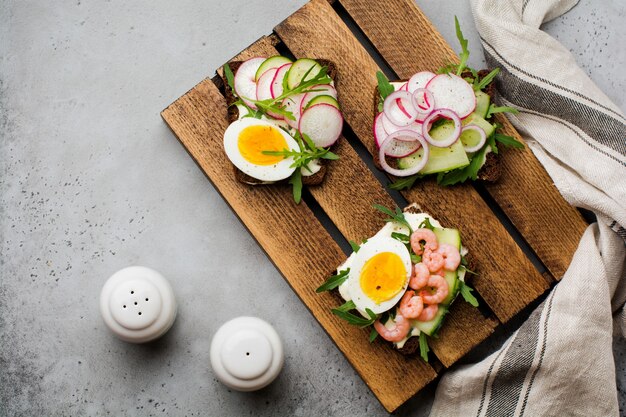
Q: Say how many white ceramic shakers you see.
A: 2